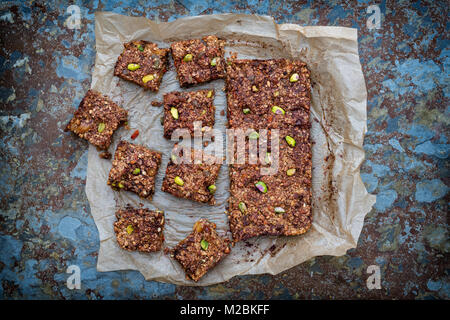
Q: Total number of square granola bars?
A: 8